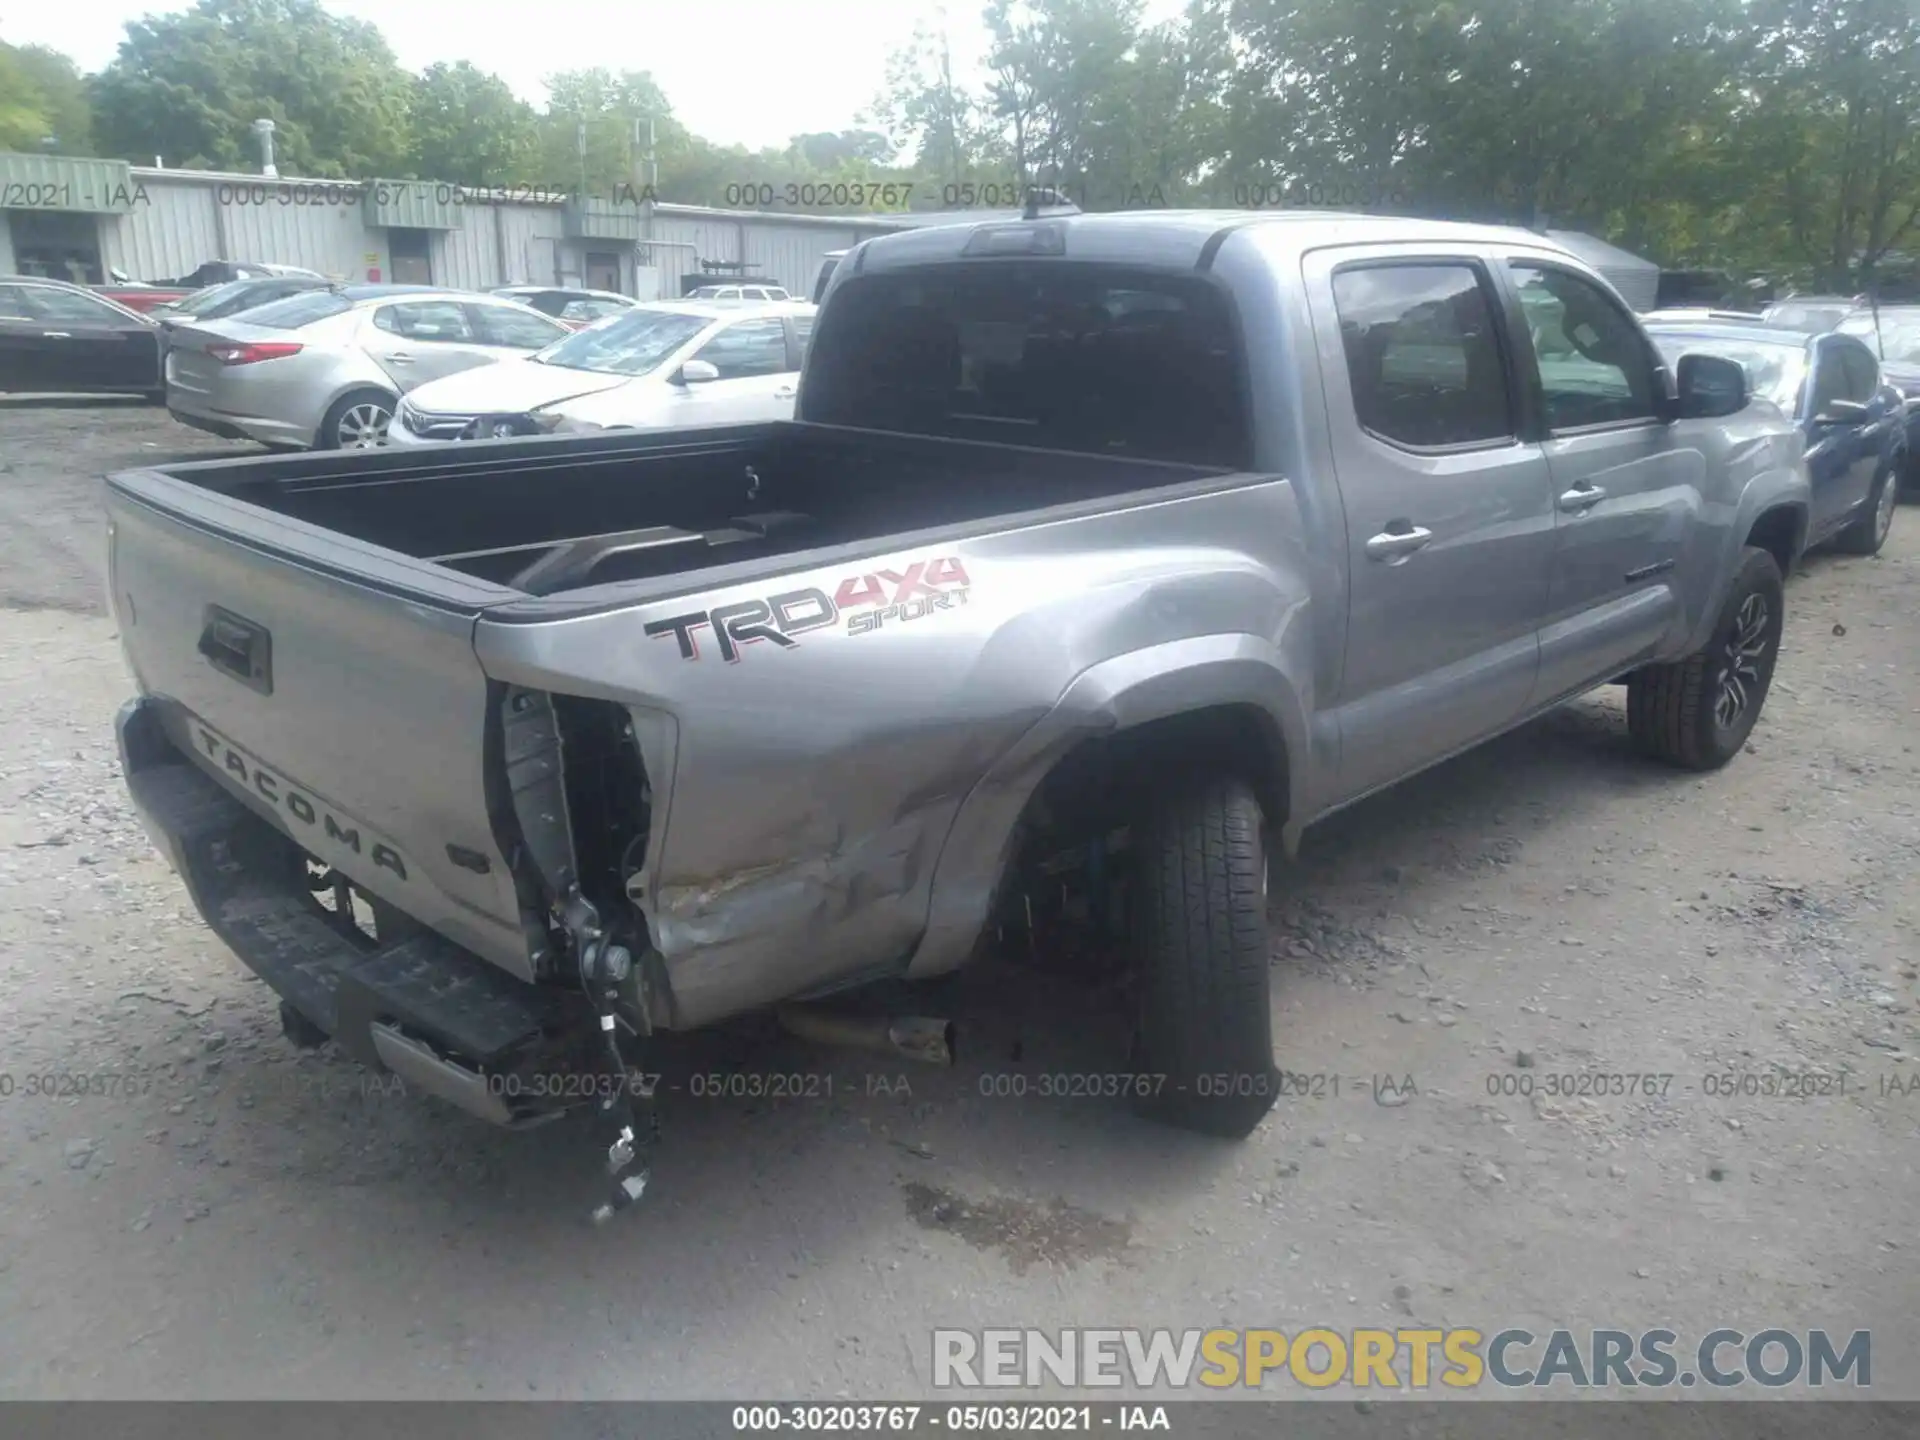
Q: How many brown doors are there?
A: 2